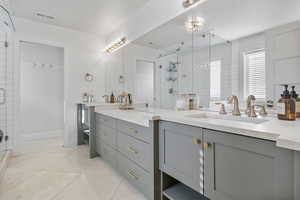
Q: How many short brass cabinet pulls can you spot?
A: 2